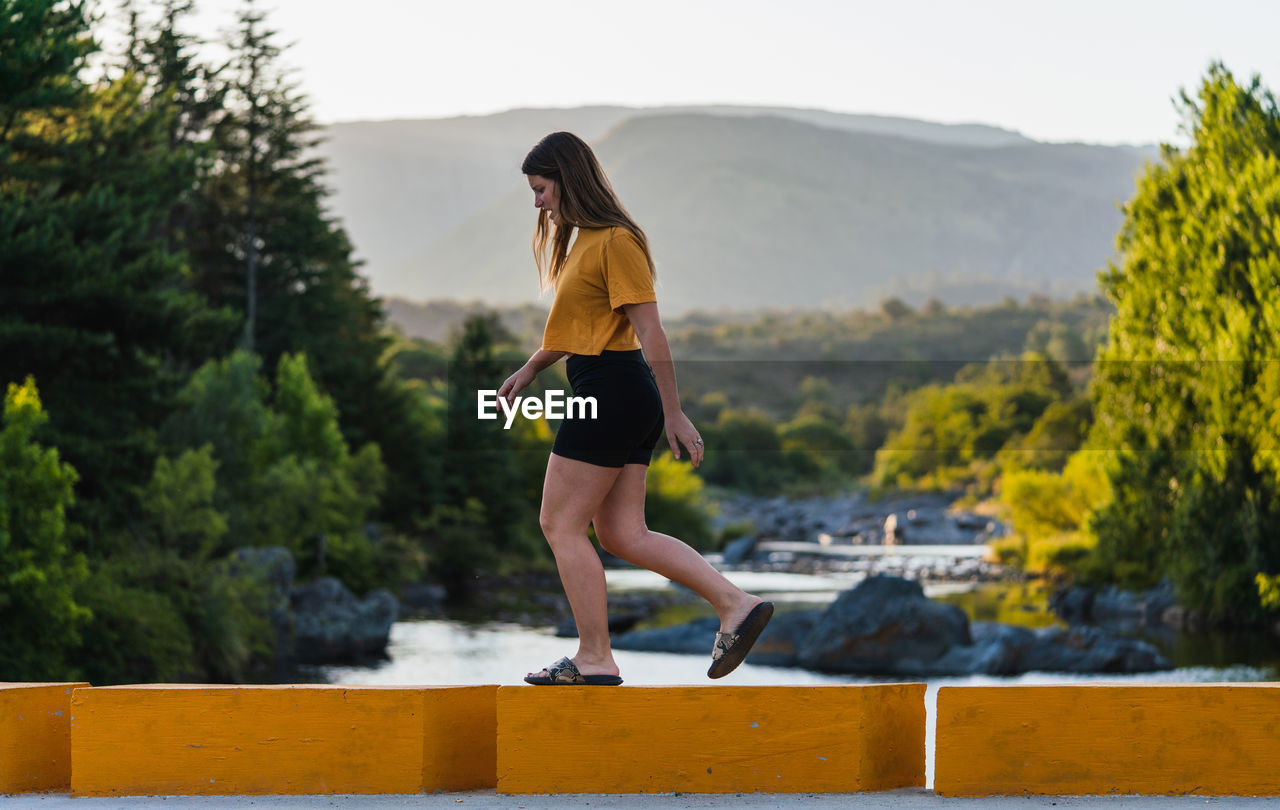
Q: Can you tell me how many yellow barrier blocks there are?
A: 4